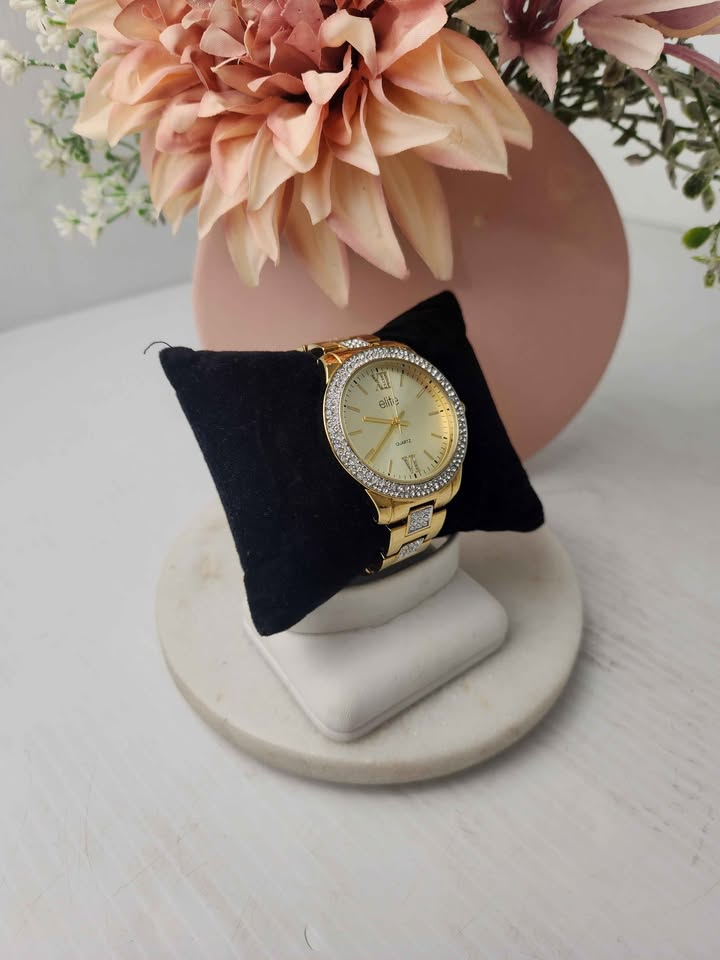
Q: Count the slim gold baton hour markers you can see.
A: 10